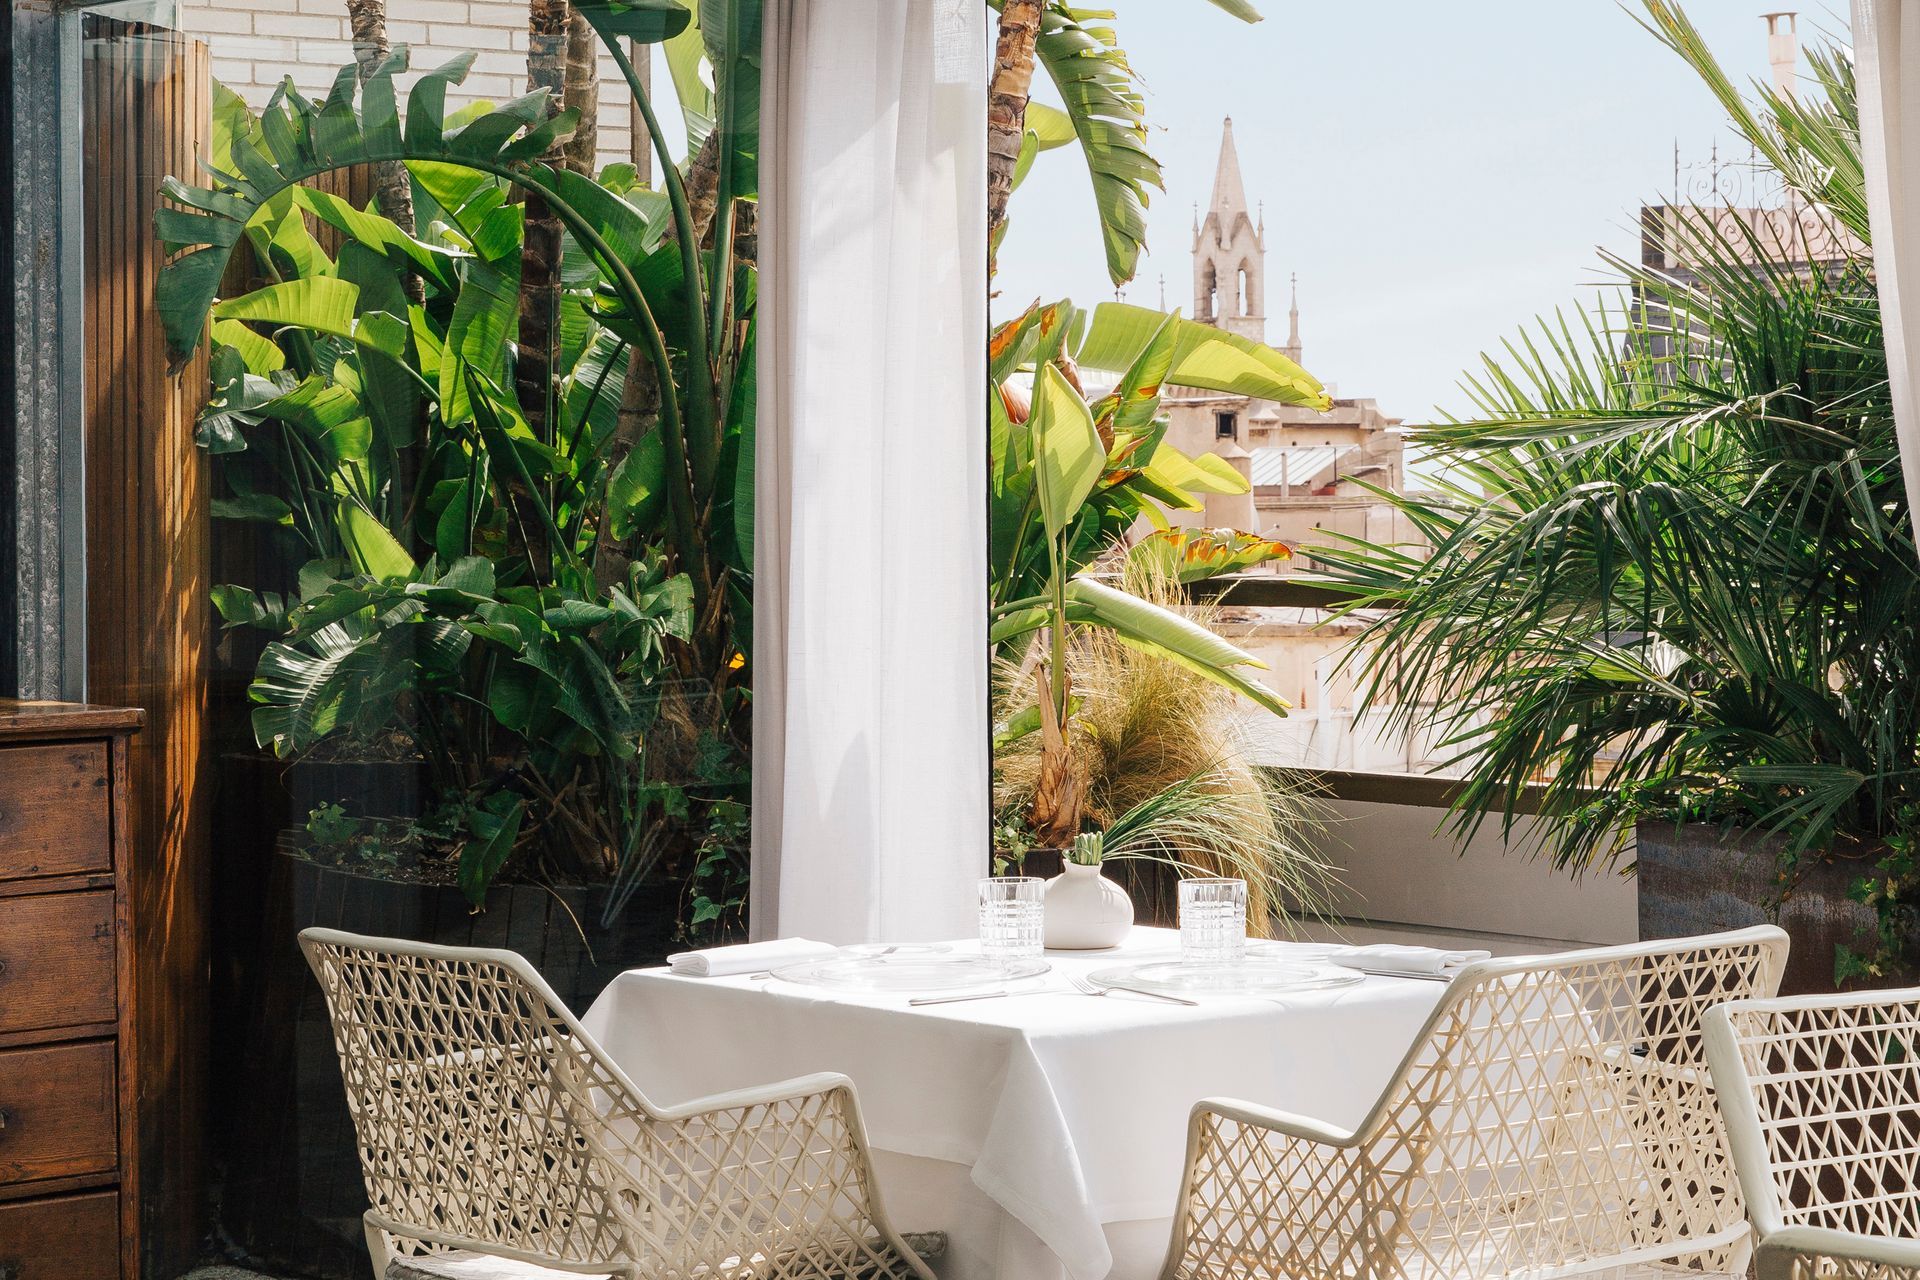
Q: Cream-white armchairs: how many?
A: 3